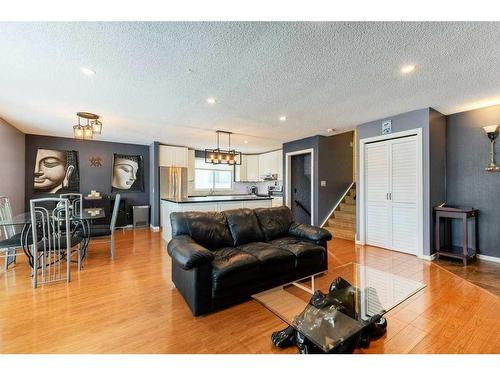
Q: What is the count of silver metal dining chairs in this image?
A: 4